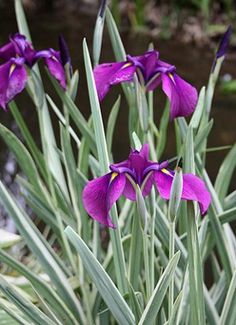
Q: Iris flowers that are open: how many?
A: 3